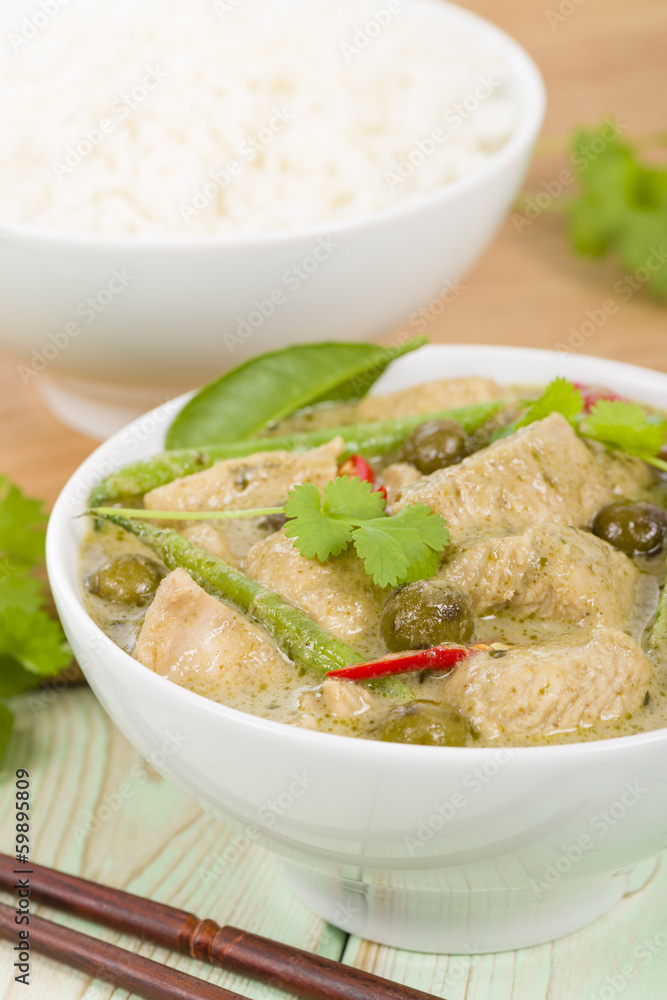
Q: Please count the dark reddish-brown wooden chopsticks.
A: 2